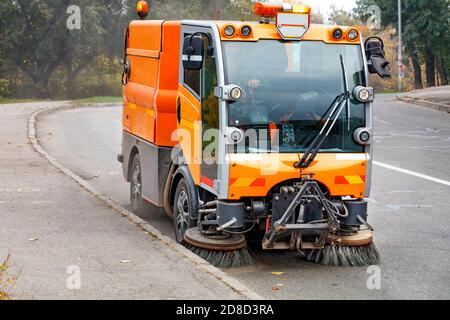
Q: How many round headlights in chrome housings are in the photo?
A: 4